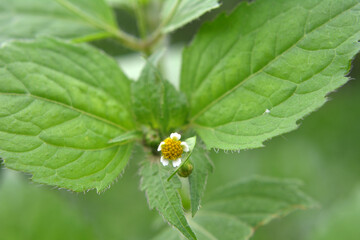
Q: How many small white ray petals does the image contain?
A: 5